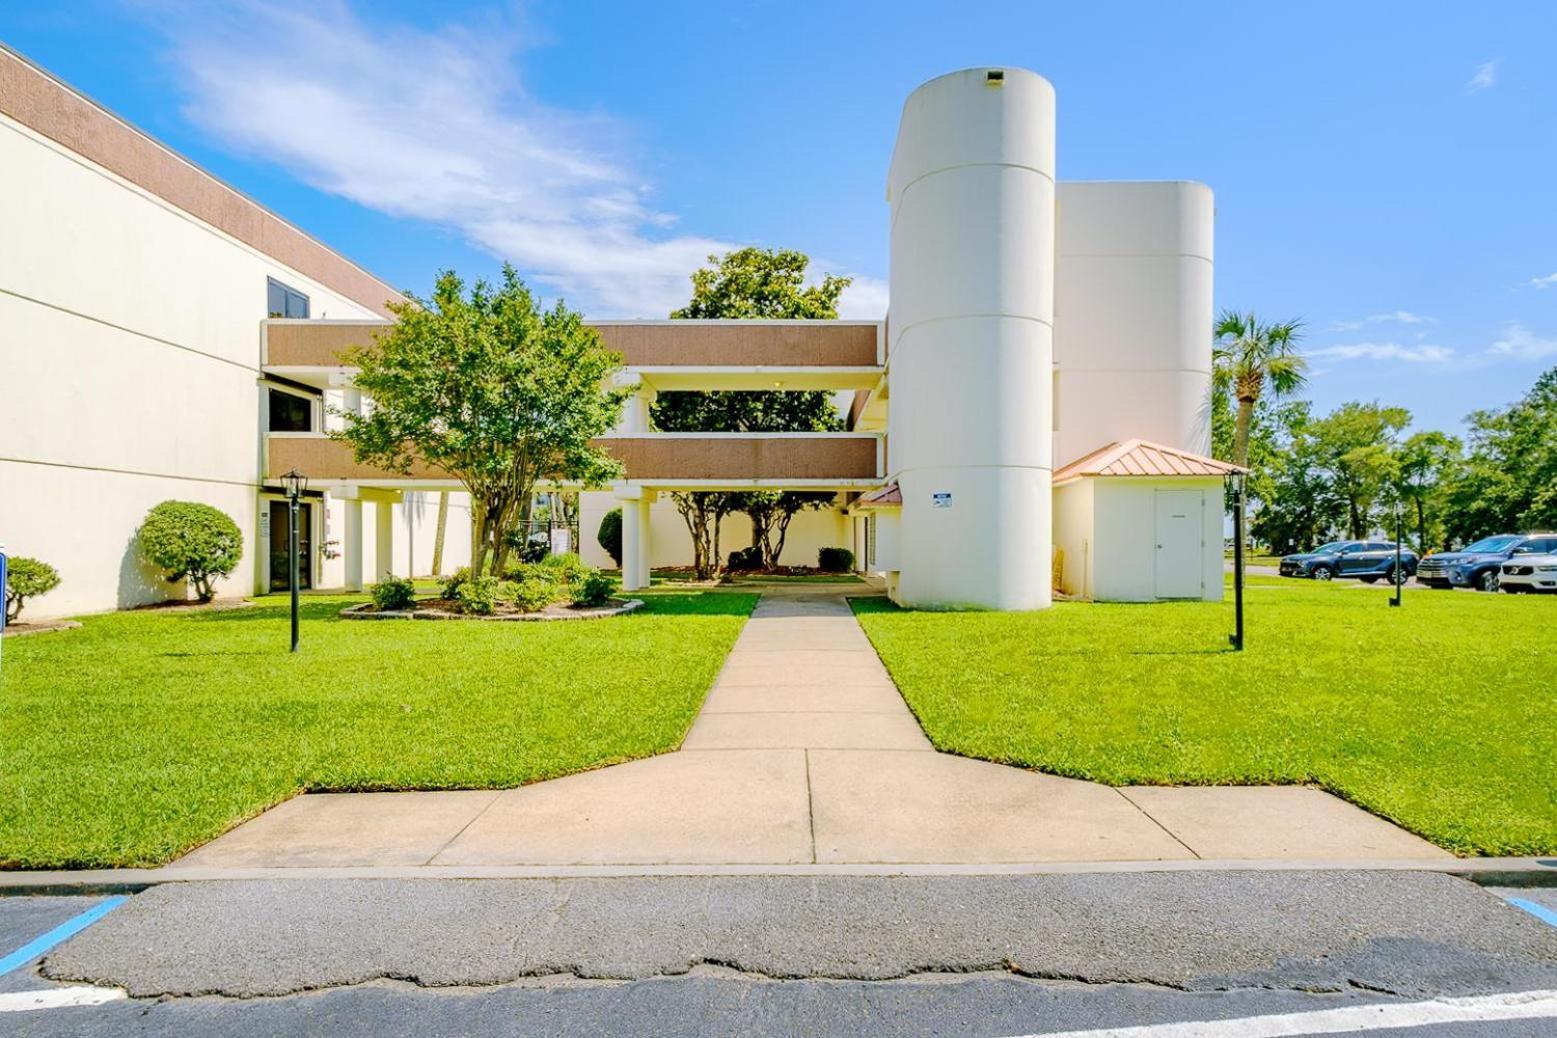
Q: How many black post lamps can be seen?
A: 3